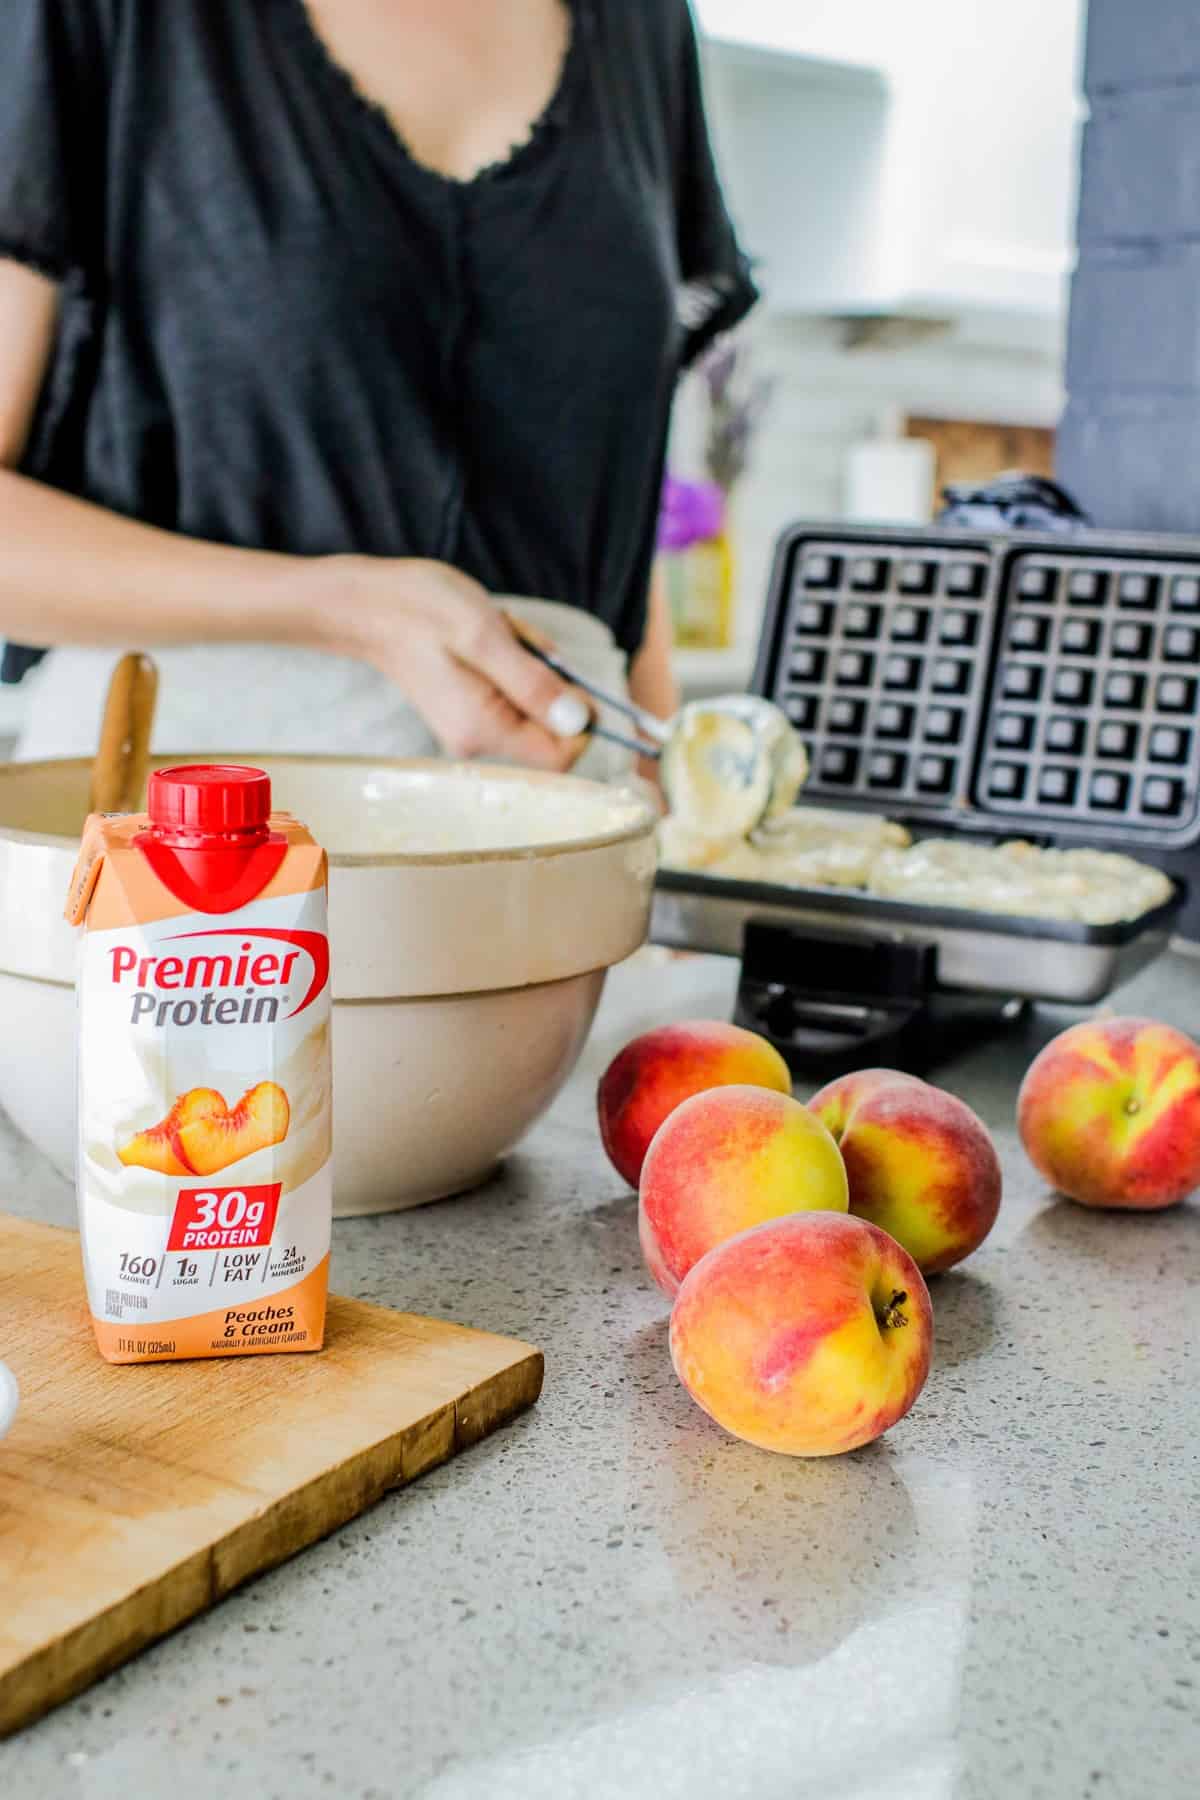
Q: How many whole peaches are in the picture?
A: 5